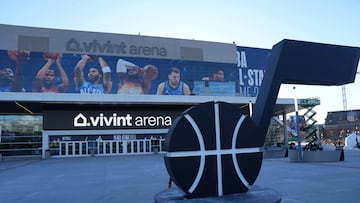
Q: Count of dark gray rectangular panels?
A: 2